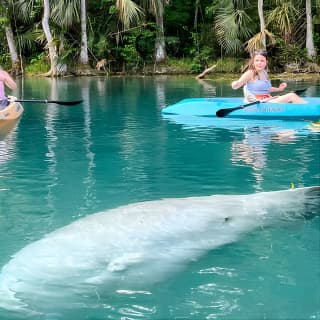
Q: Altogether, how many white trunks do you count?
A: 6